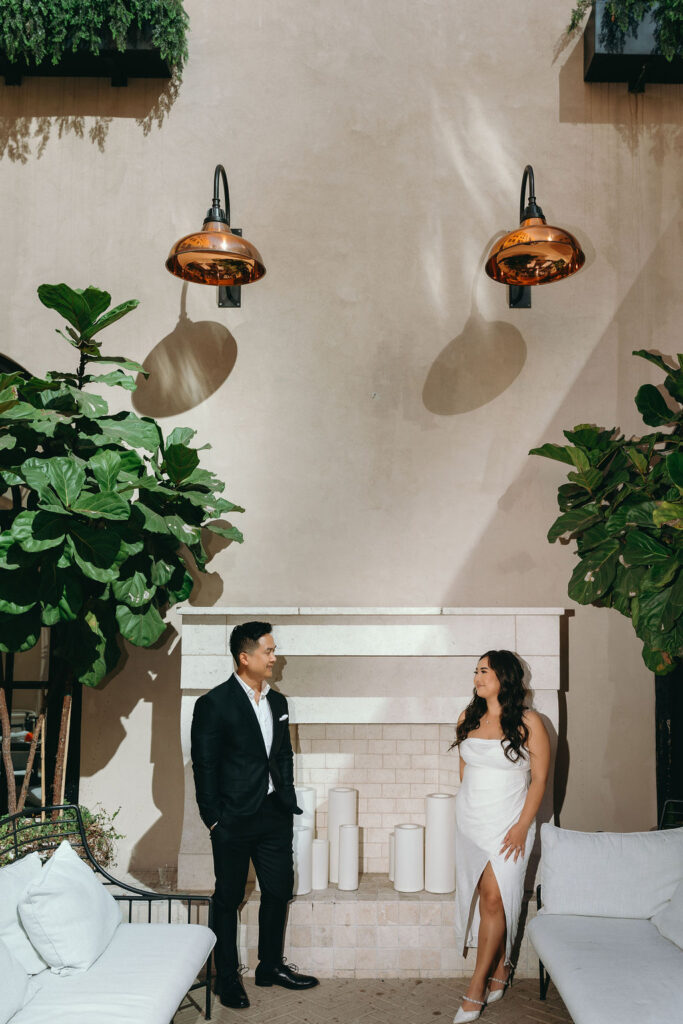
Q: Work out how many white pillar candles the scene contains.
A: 8